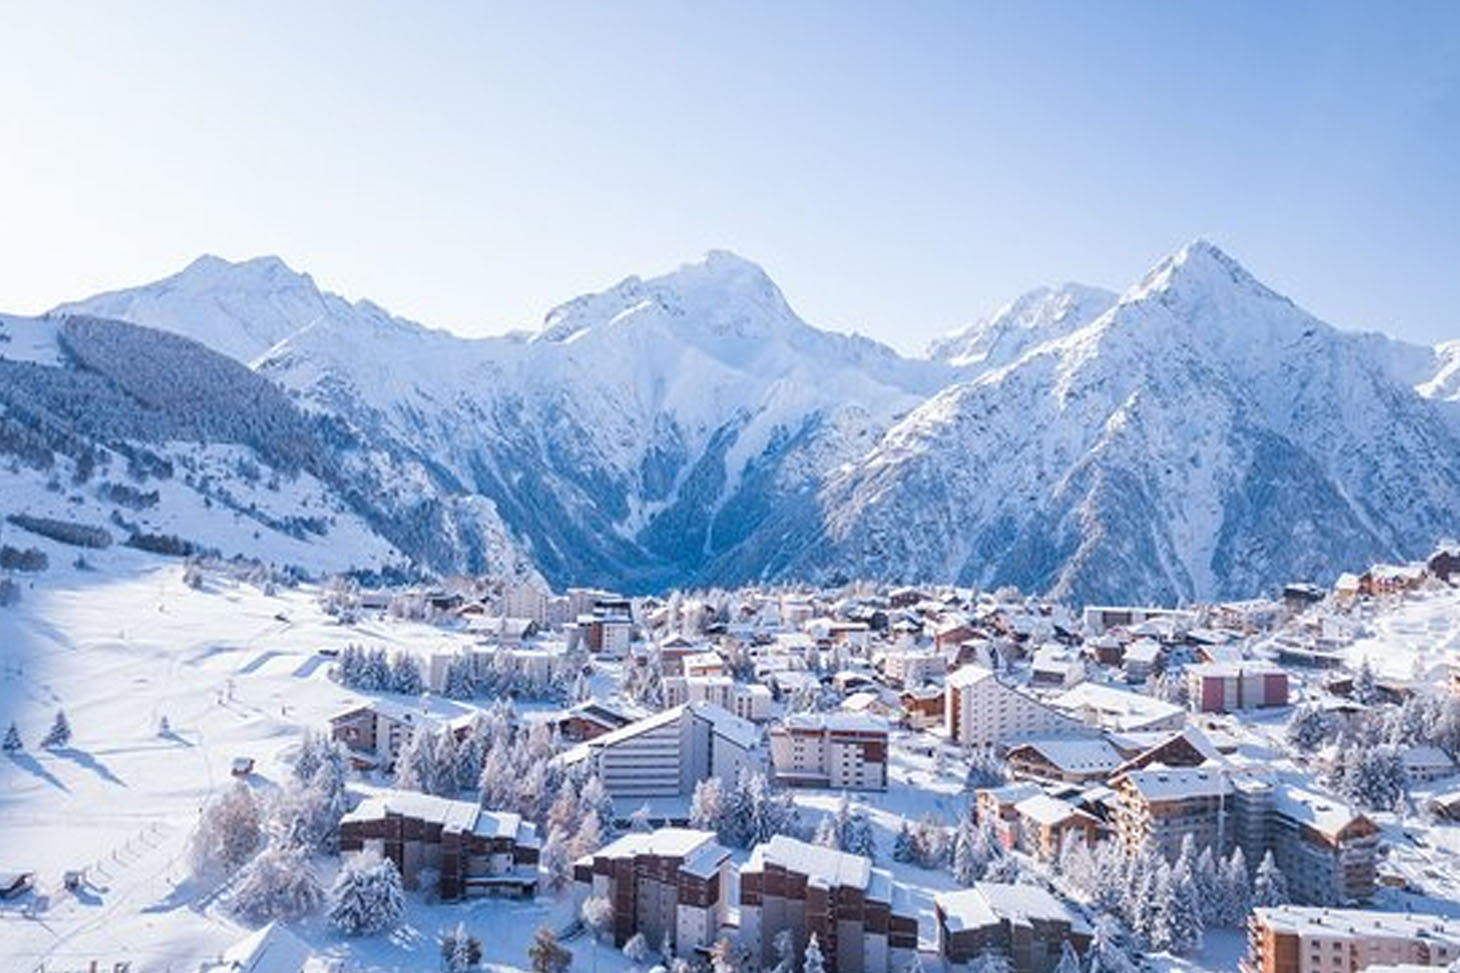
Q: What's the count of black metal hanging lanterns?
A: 0